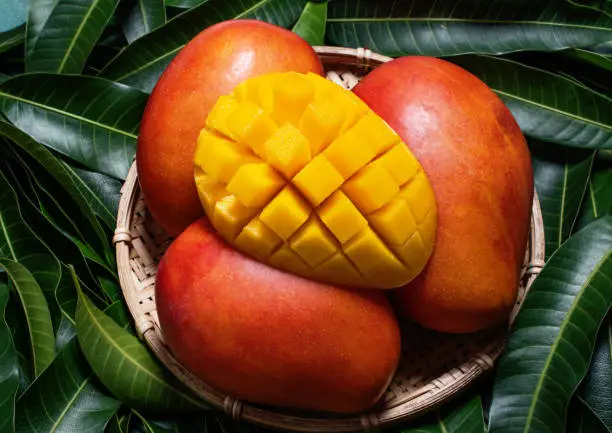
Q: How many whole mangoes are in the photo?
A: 3